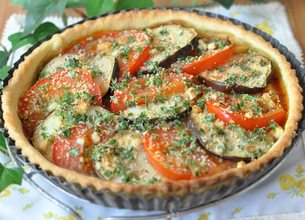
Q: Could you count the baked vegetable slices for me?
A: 14